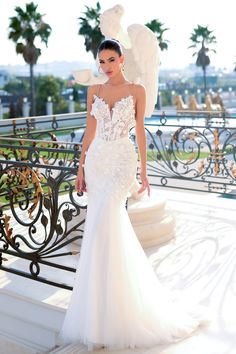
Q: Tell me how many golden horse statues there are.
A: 3